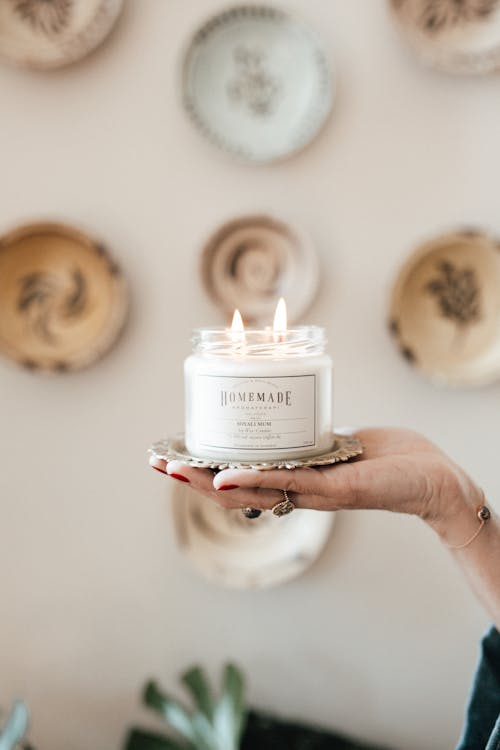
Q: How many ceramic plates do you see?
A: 7